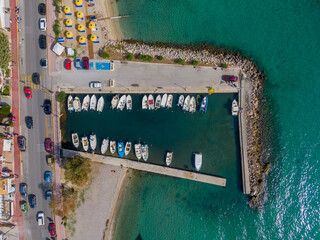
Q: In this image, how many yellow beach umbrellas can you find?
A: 9